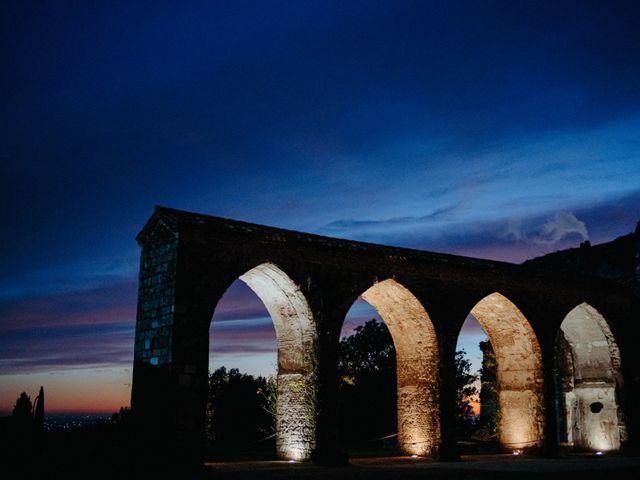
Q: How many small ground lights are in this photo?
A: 4